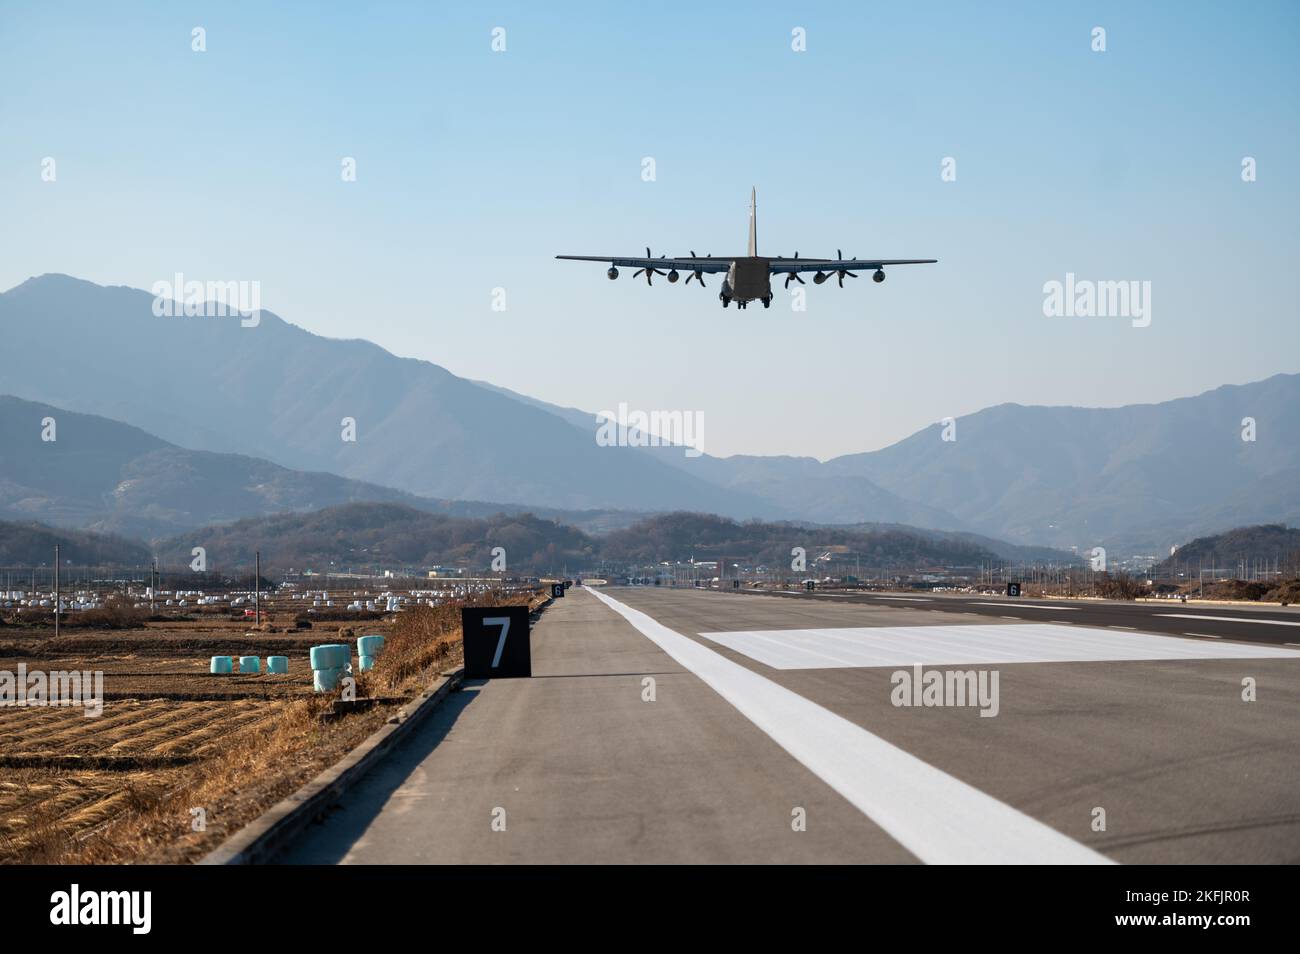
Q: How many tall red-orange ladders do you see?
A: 0